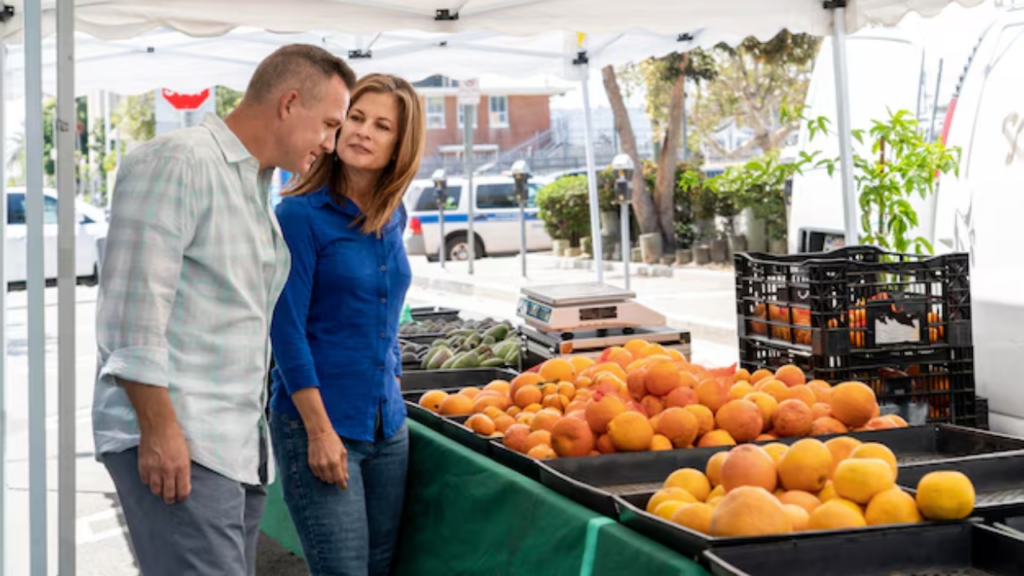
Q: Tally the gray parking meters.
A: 3